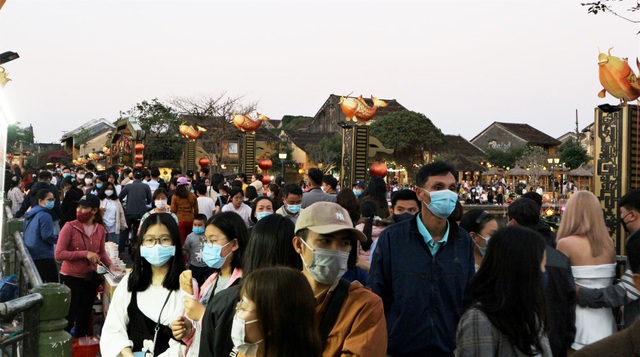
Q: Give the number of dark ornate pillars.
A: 4